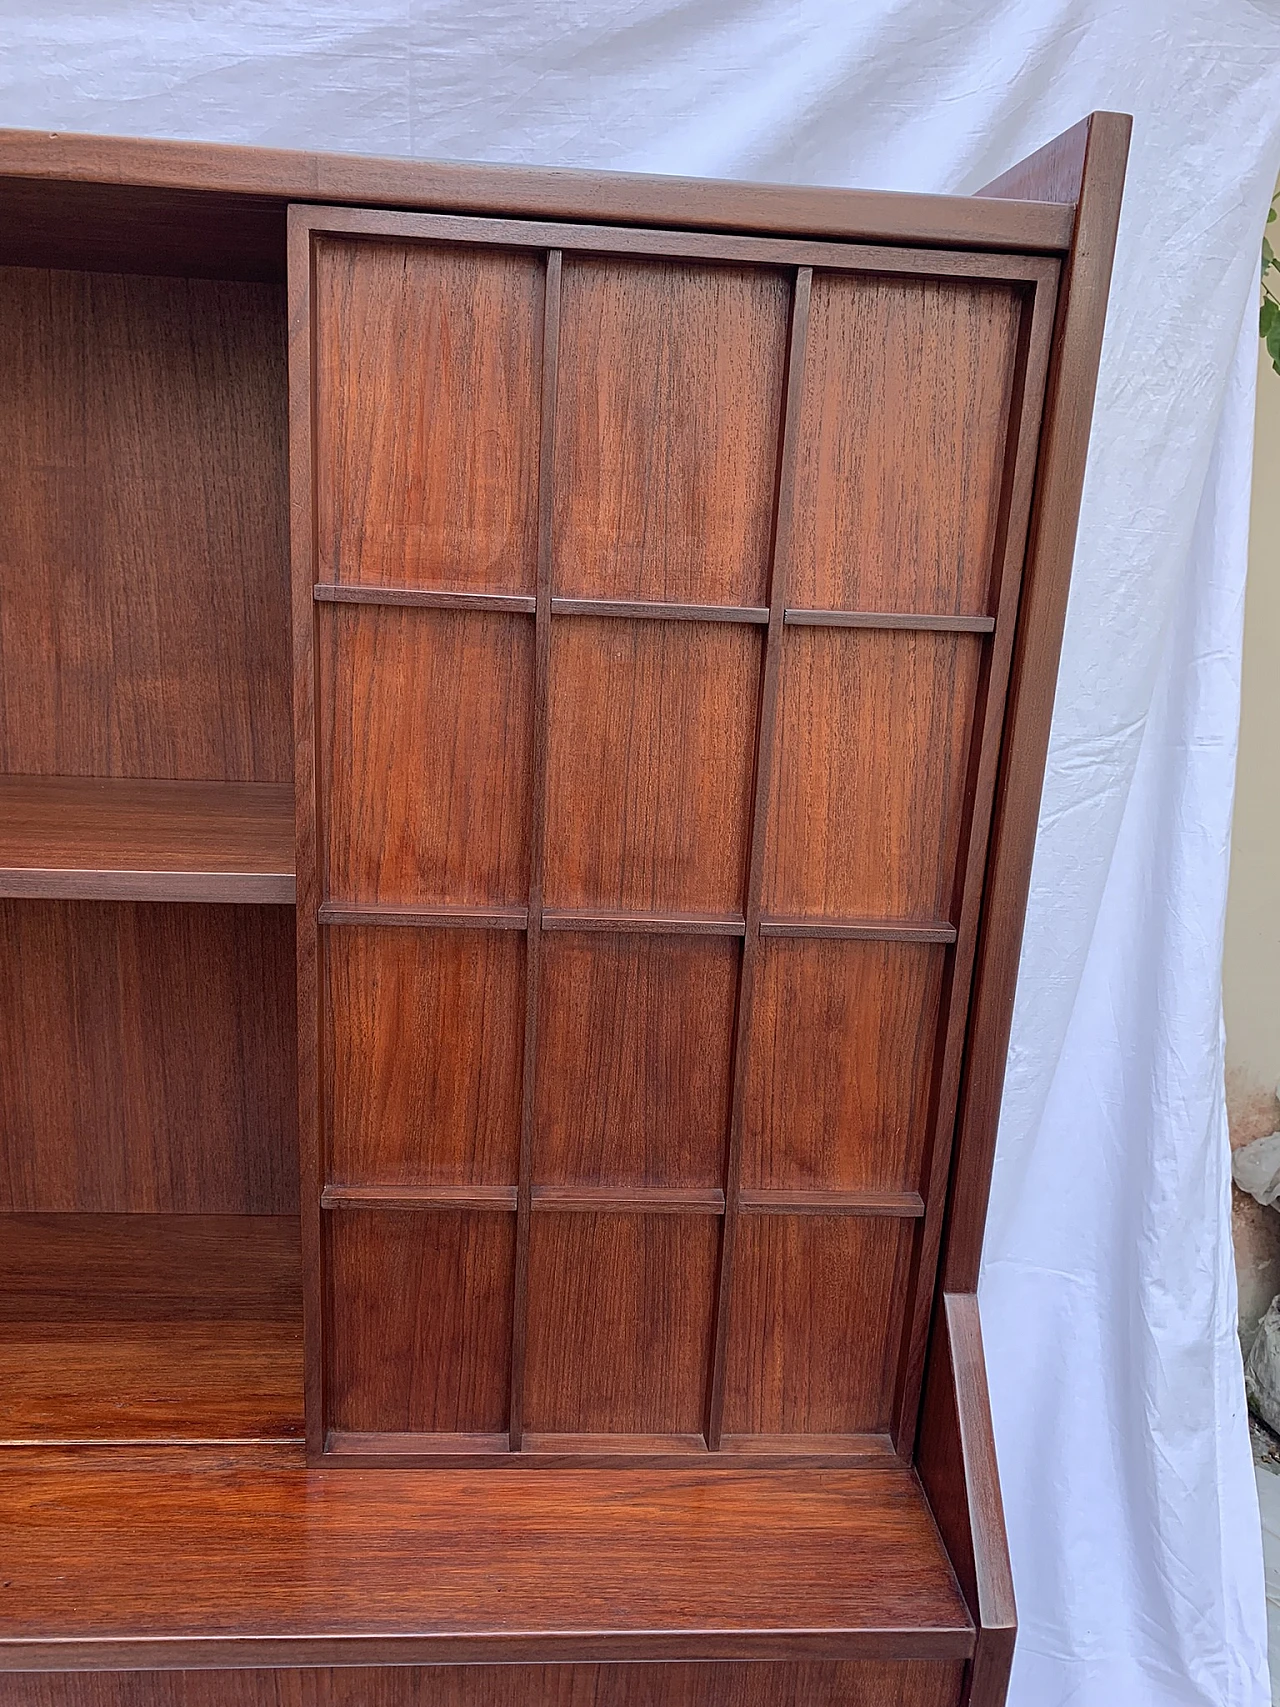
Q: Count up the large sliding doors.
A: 1